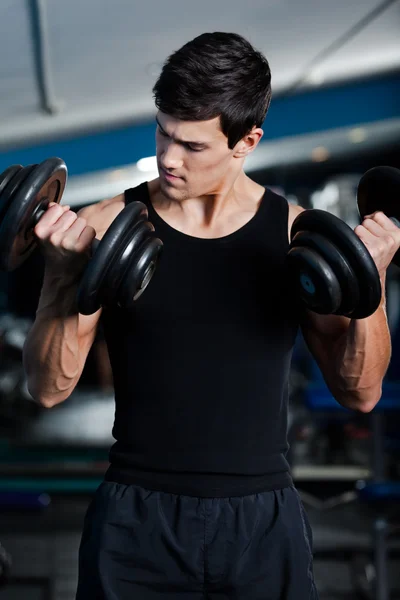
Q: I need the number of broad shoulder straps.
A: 2